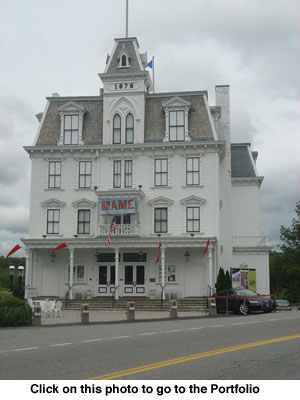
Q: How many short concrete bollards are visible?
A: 5